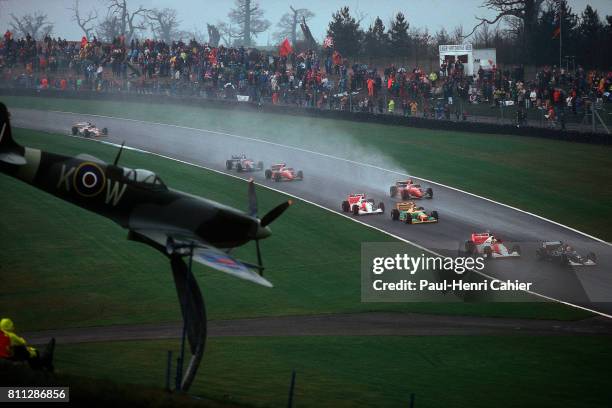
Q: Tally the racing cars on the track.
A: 8